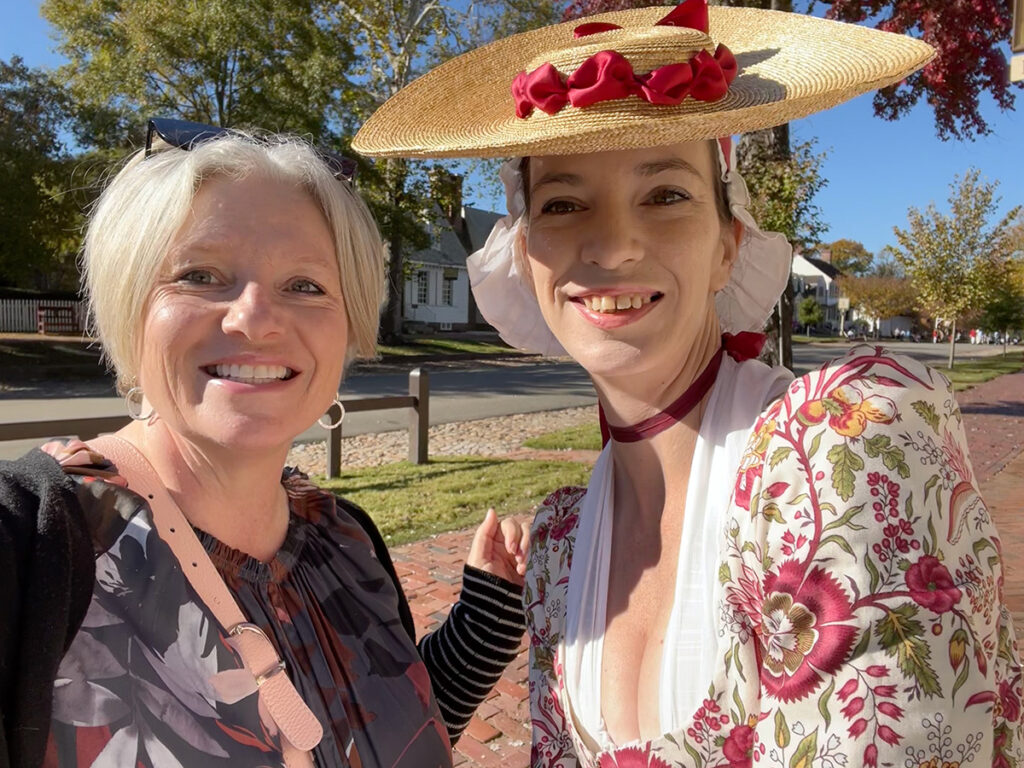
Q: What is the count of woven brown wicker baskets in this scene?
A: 0